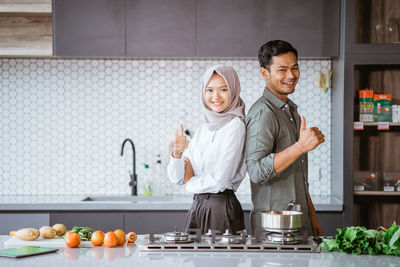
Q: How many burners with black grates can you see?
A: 3